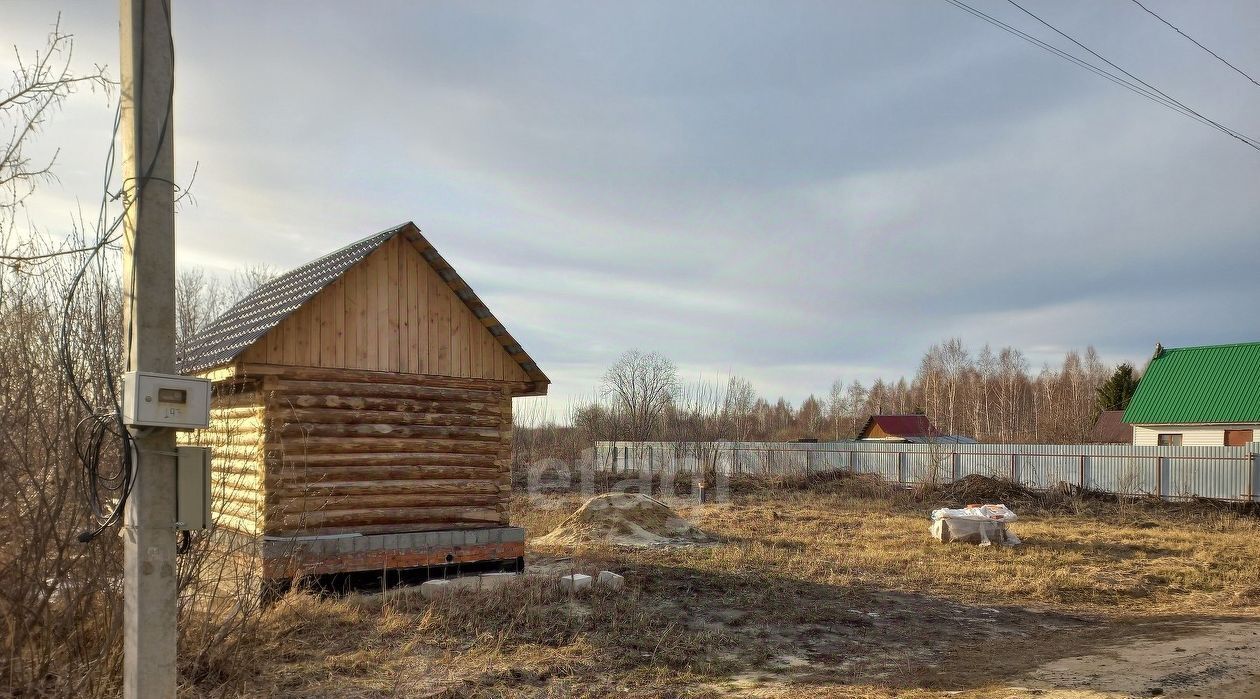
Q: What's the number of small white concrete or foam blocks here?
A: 3